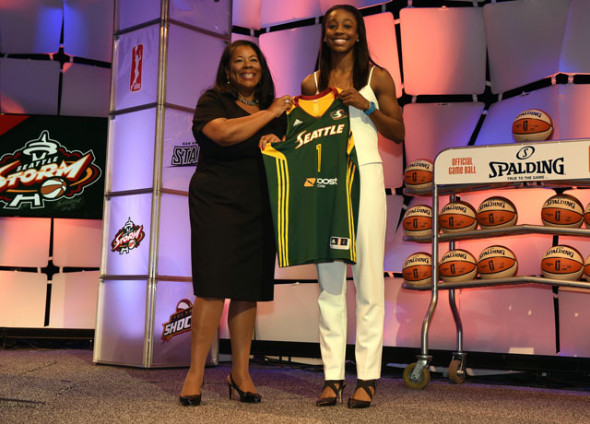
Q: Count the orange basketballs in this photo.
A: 12